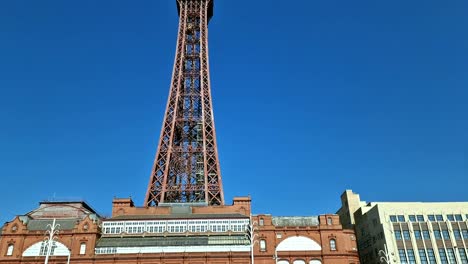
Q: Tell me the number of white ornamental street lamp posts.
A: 3